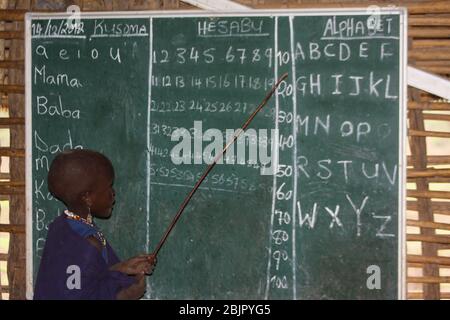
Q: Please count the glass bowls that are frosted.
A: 0